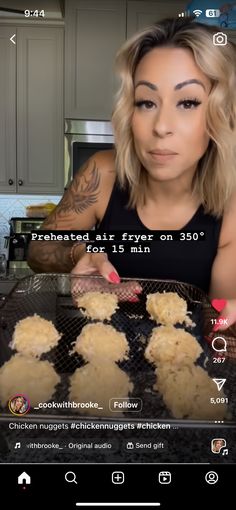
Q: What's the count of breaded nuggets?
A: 8